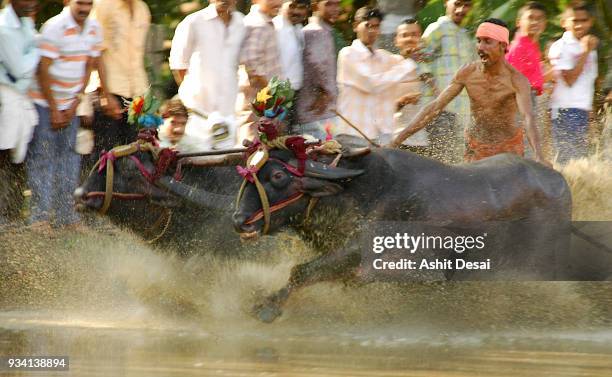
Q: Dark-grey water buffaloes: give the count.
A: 2